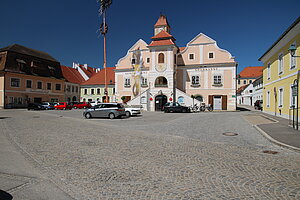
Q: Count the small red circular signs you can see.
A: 2